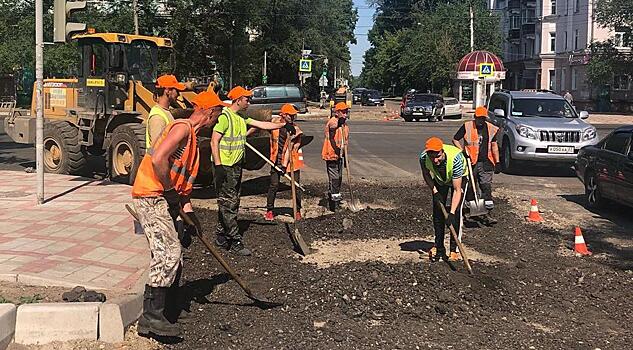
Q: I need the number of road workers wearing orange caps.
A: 7